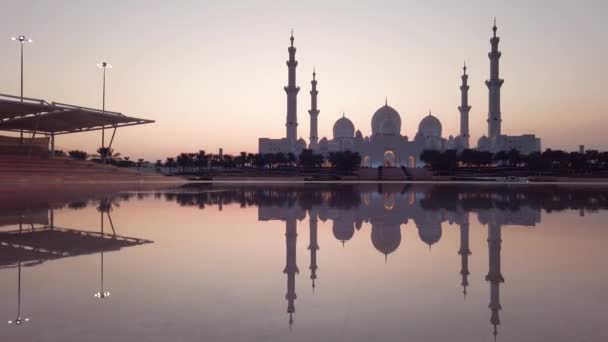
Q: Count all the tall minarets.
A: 4